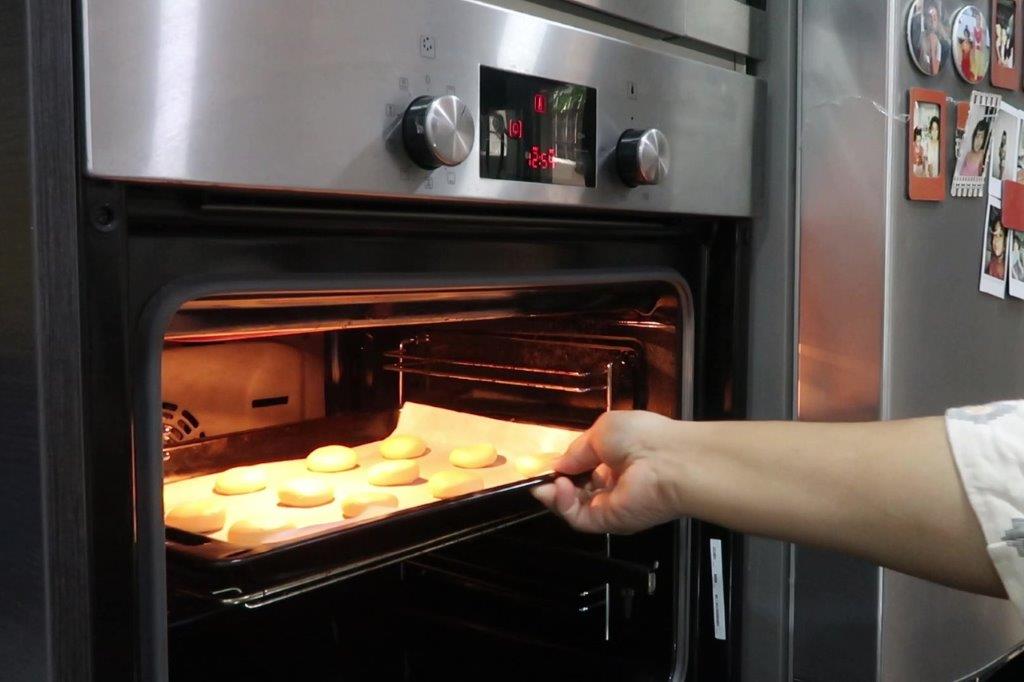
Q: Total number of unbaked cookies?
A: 11